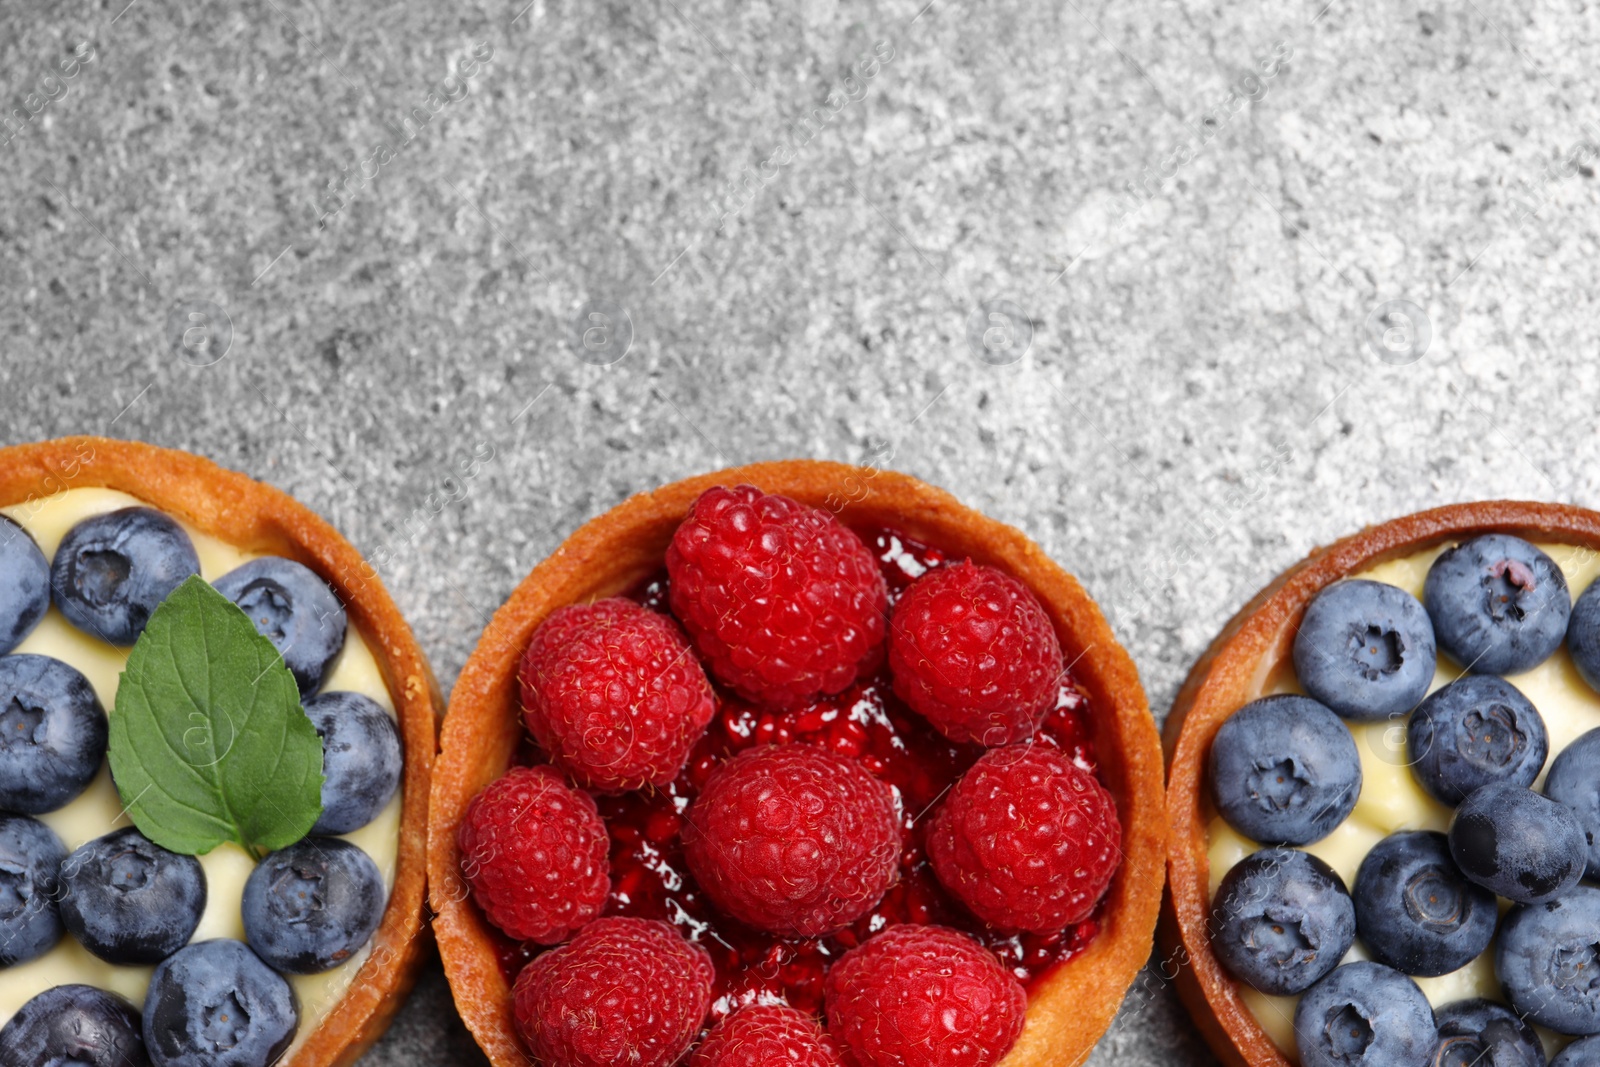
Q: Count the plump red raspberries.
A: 9